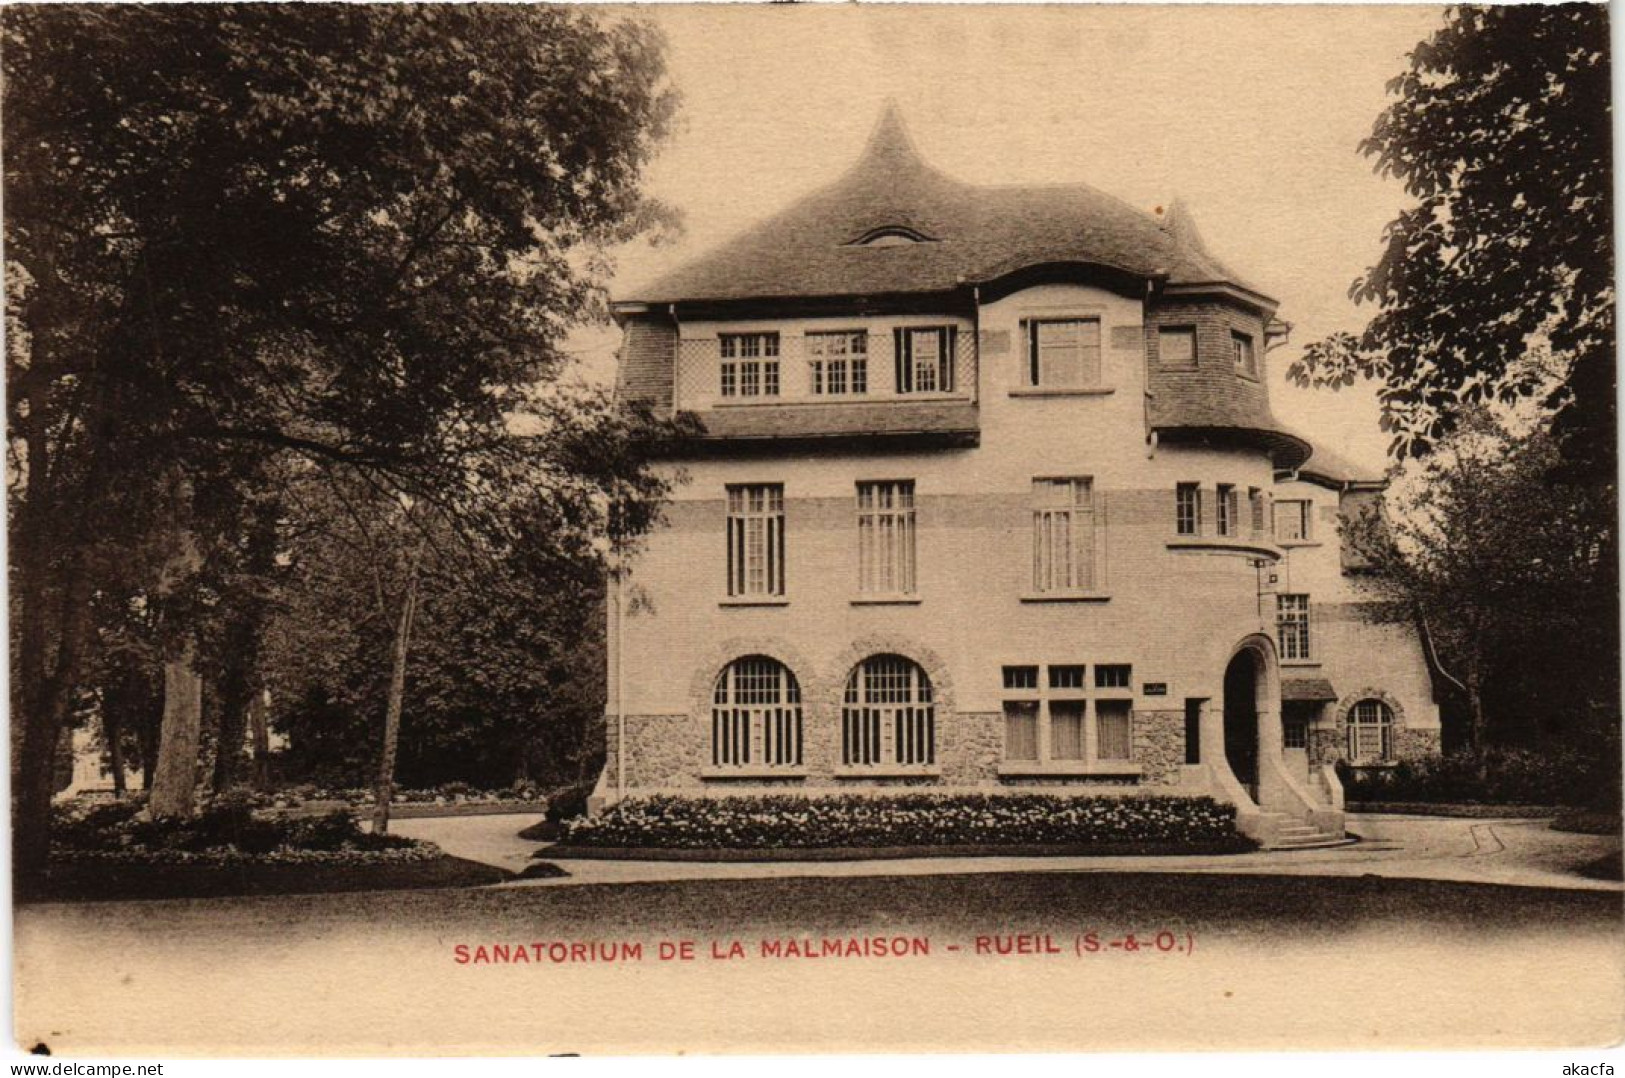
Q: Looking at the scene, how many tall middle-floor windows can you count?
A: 3